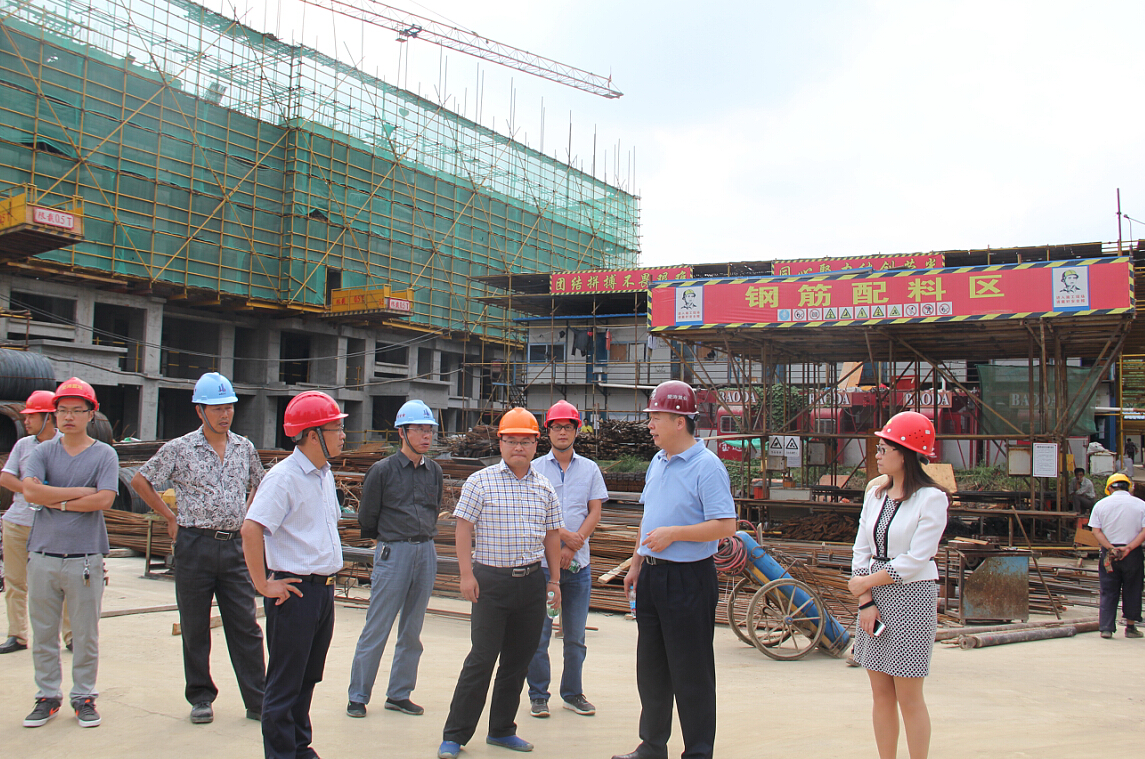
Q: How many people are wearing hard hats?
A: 10